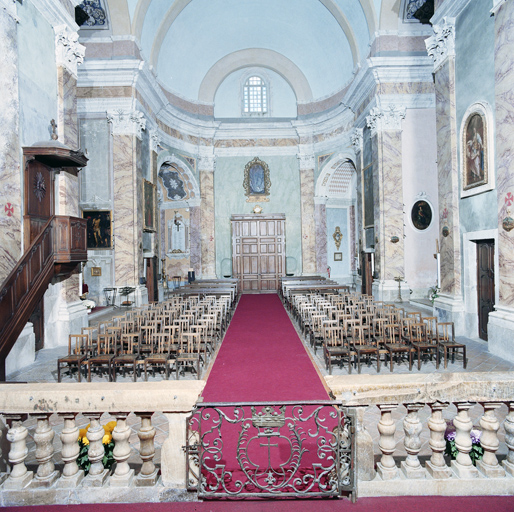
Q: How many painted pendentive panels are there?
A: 2